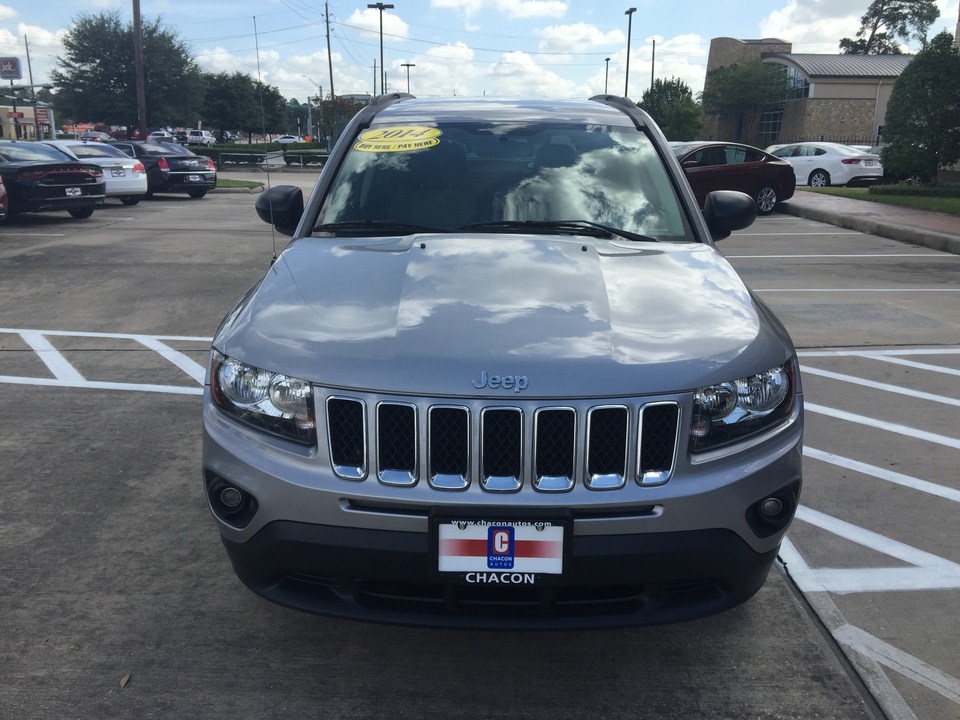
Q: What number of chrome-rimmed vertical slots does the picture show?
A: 7